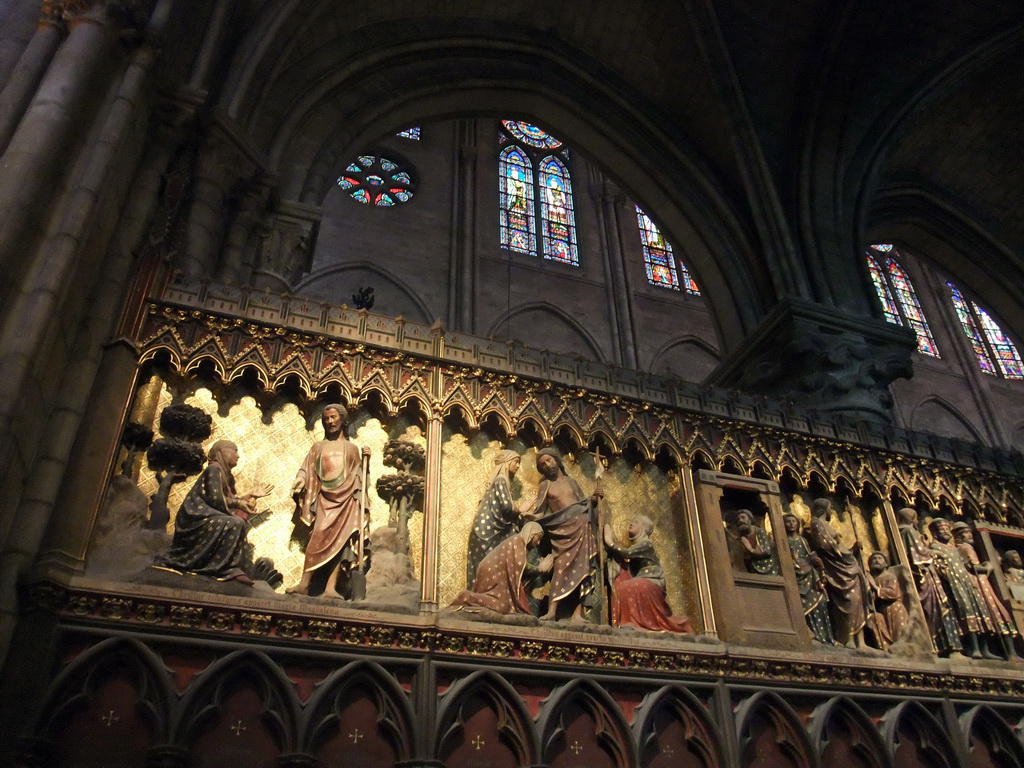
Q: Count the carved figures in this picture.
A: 14